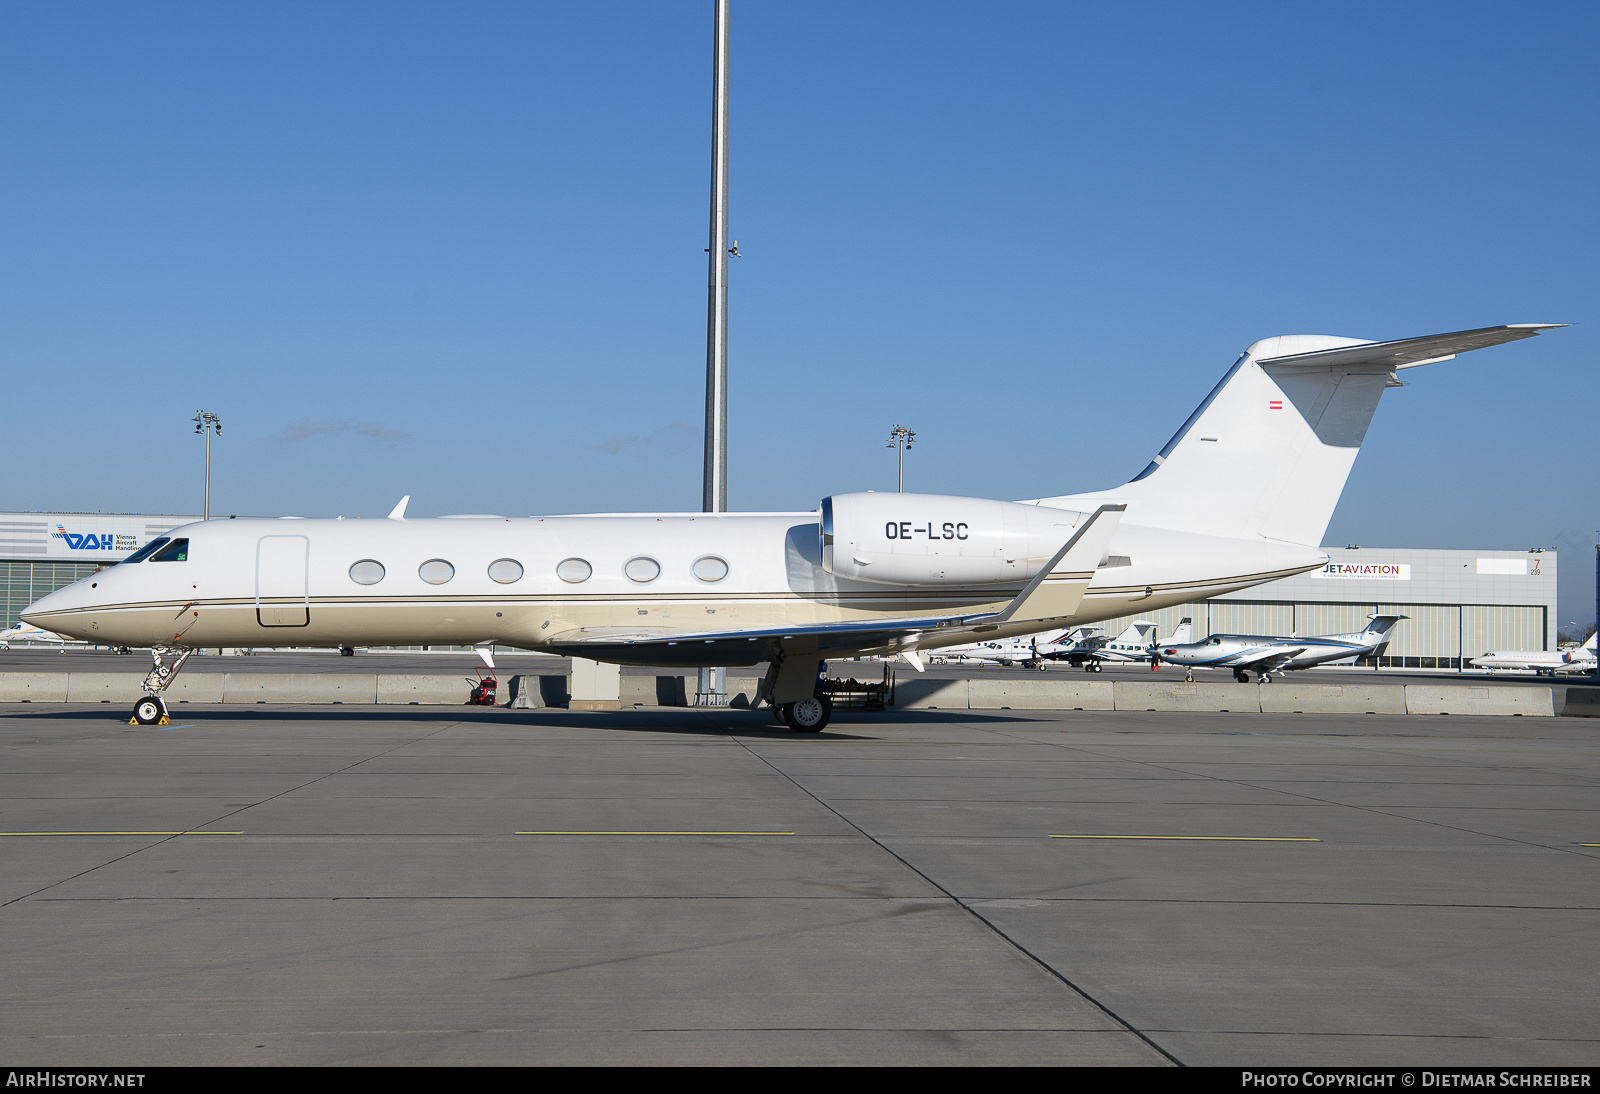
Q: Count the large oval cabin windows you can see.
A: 6